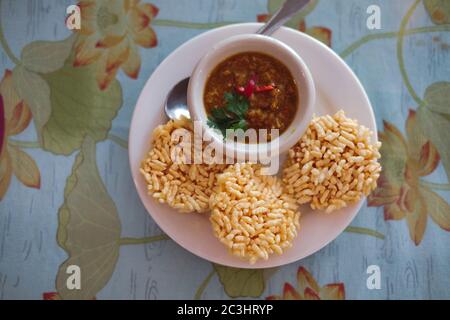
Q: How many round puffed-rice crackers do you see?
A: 3